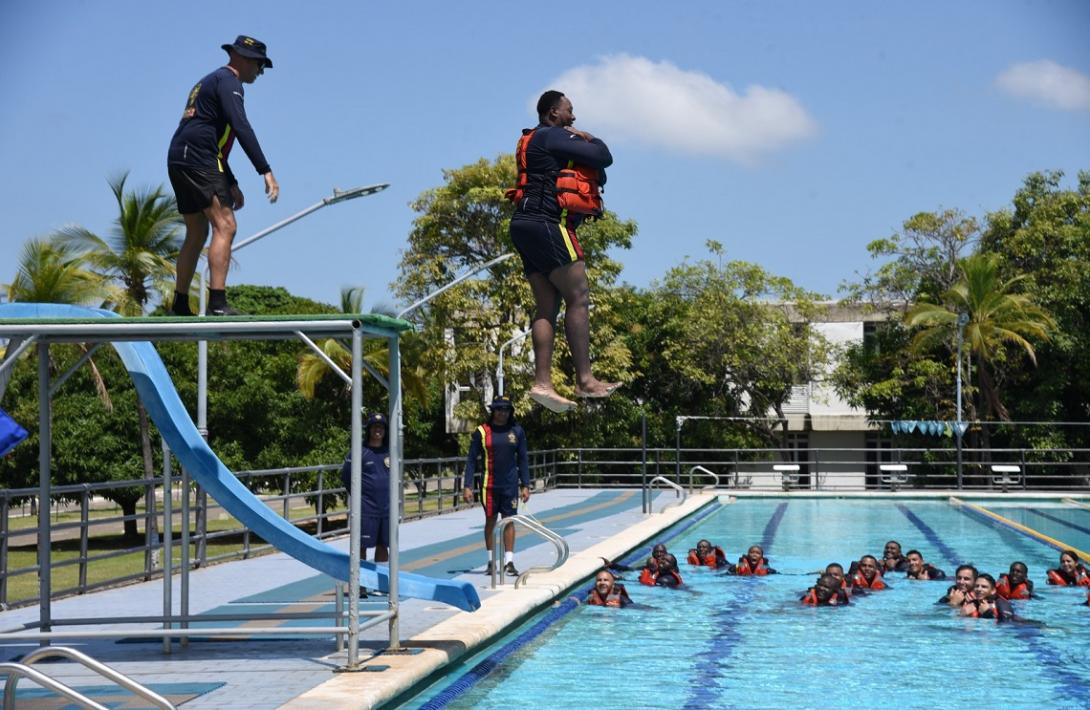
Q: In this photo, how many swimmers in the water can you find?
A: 14